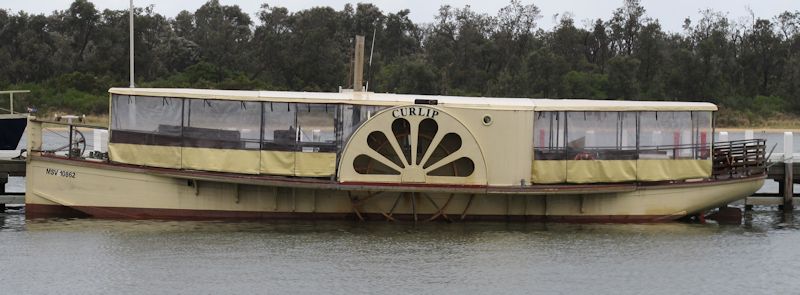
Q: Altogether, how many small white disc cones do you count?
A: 0